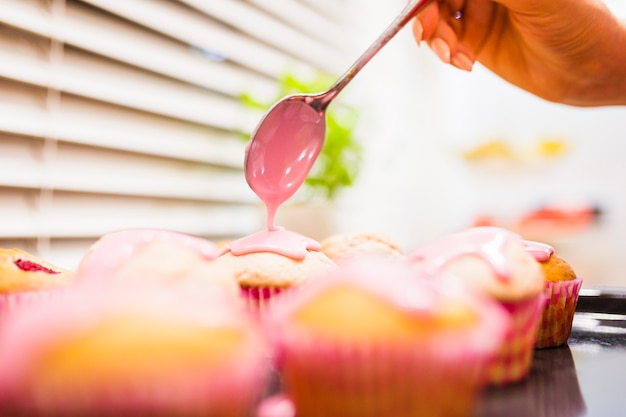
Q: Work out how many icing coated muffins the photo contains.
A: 6